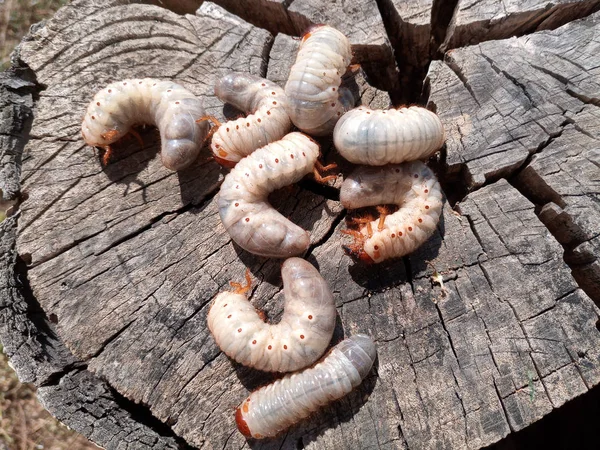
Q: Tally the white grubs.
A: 8